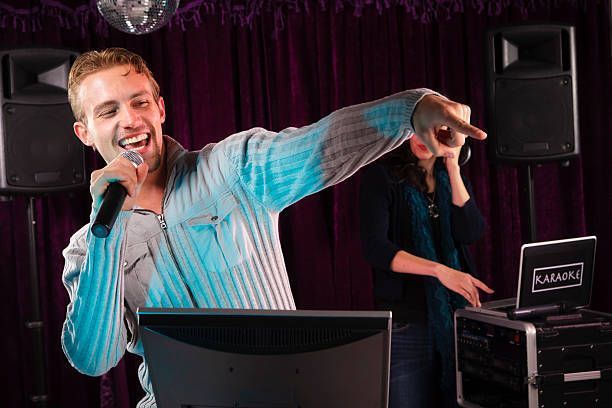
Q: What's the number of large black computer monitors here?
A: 1